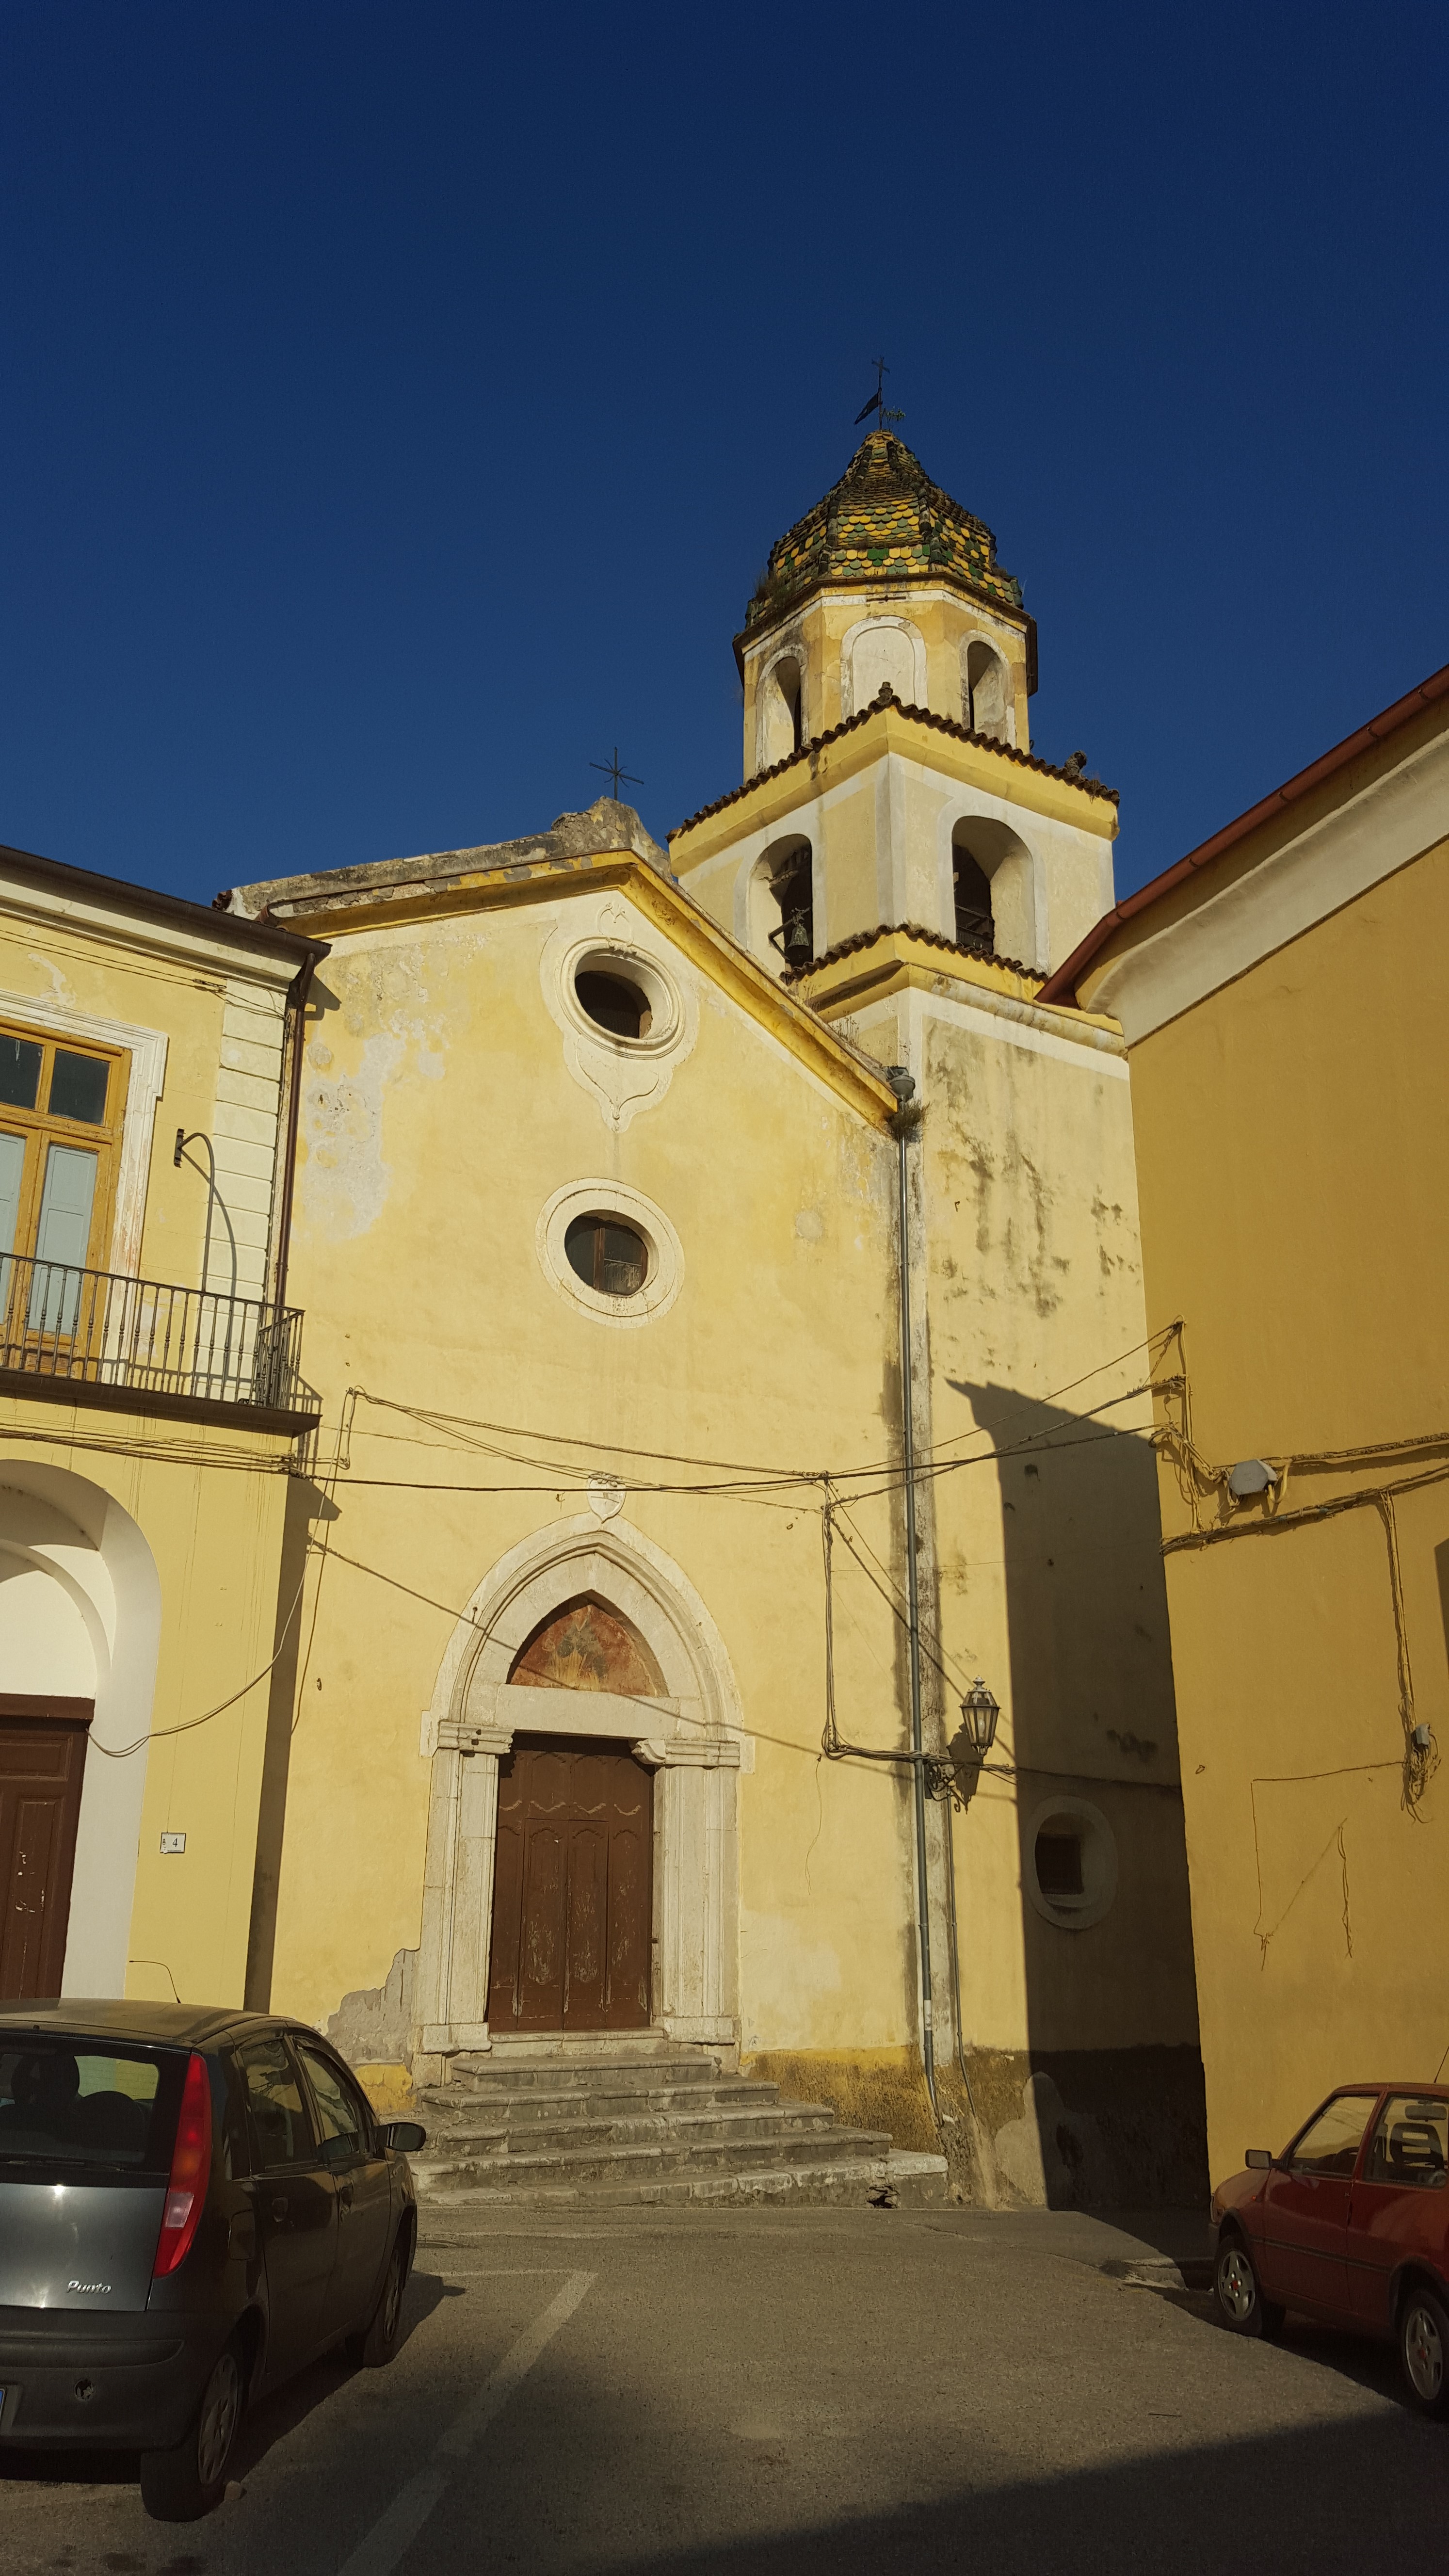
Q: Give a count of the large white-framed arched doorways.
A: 2